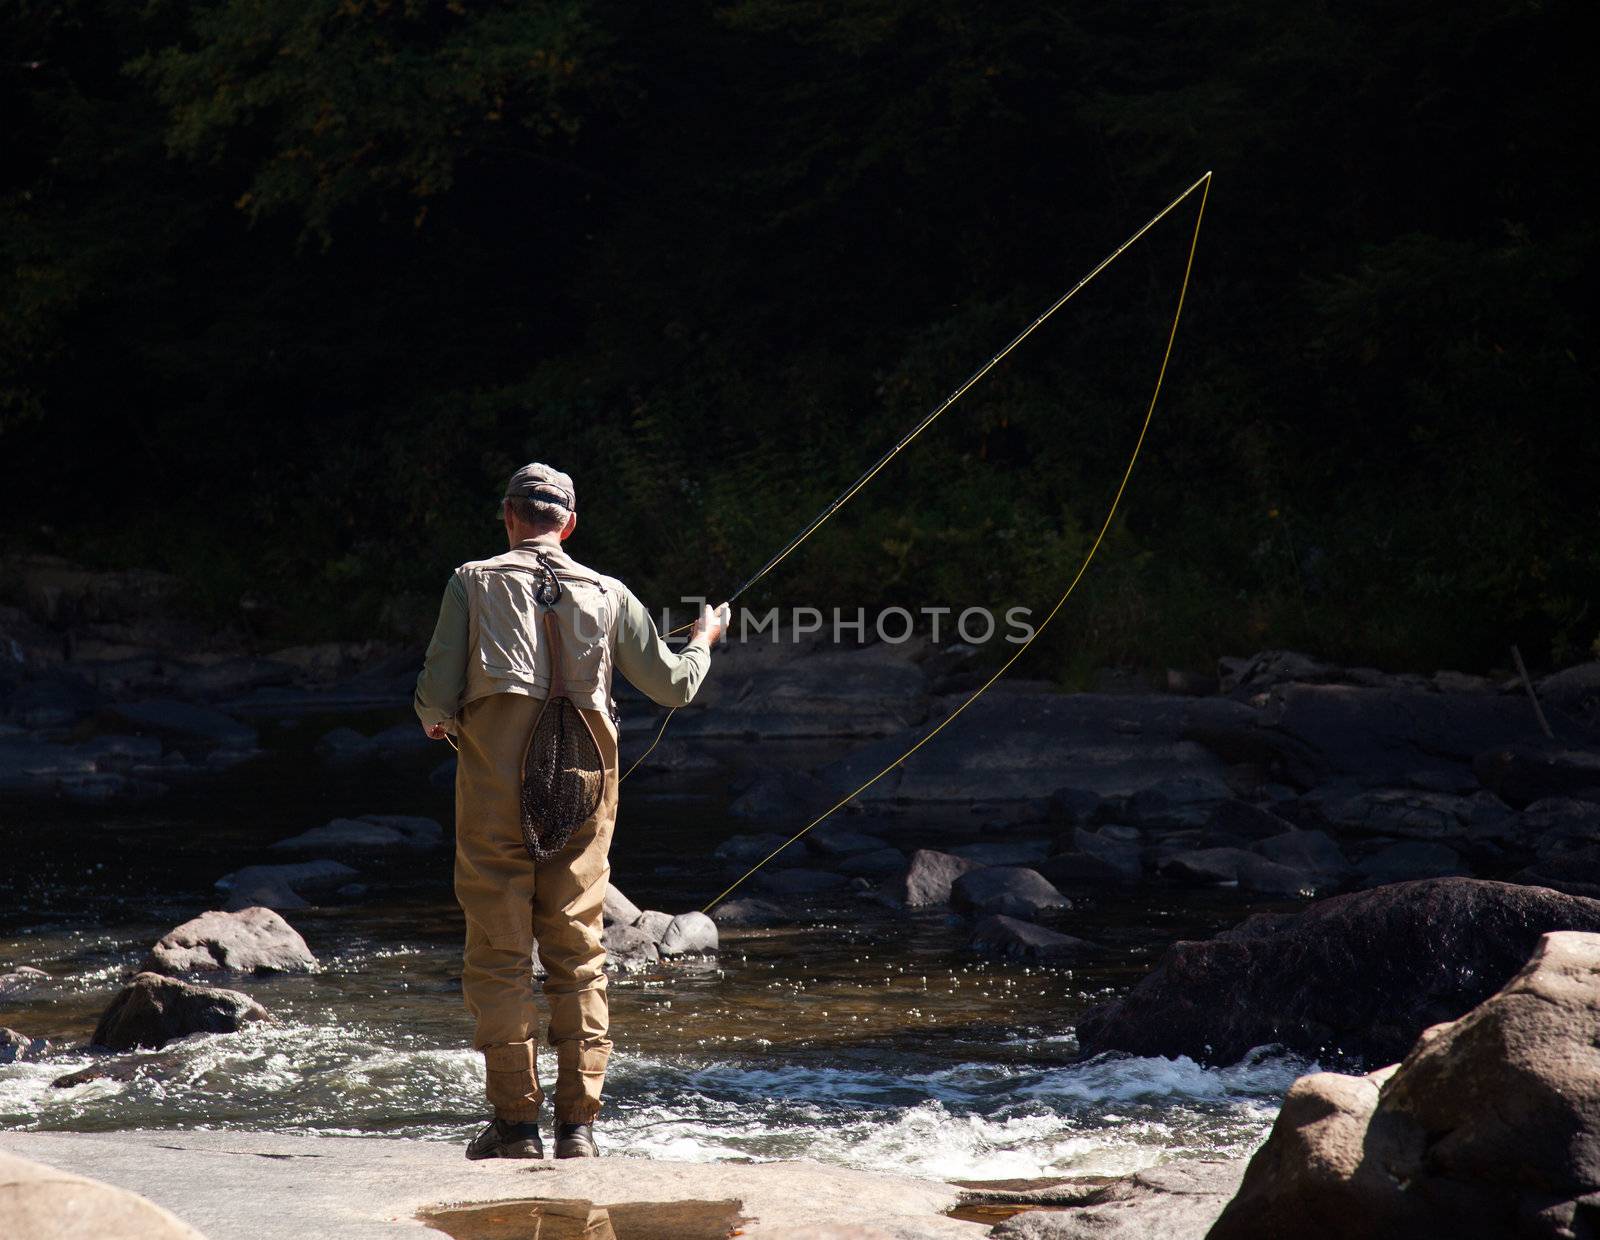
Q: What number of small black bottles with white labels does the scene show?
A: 0